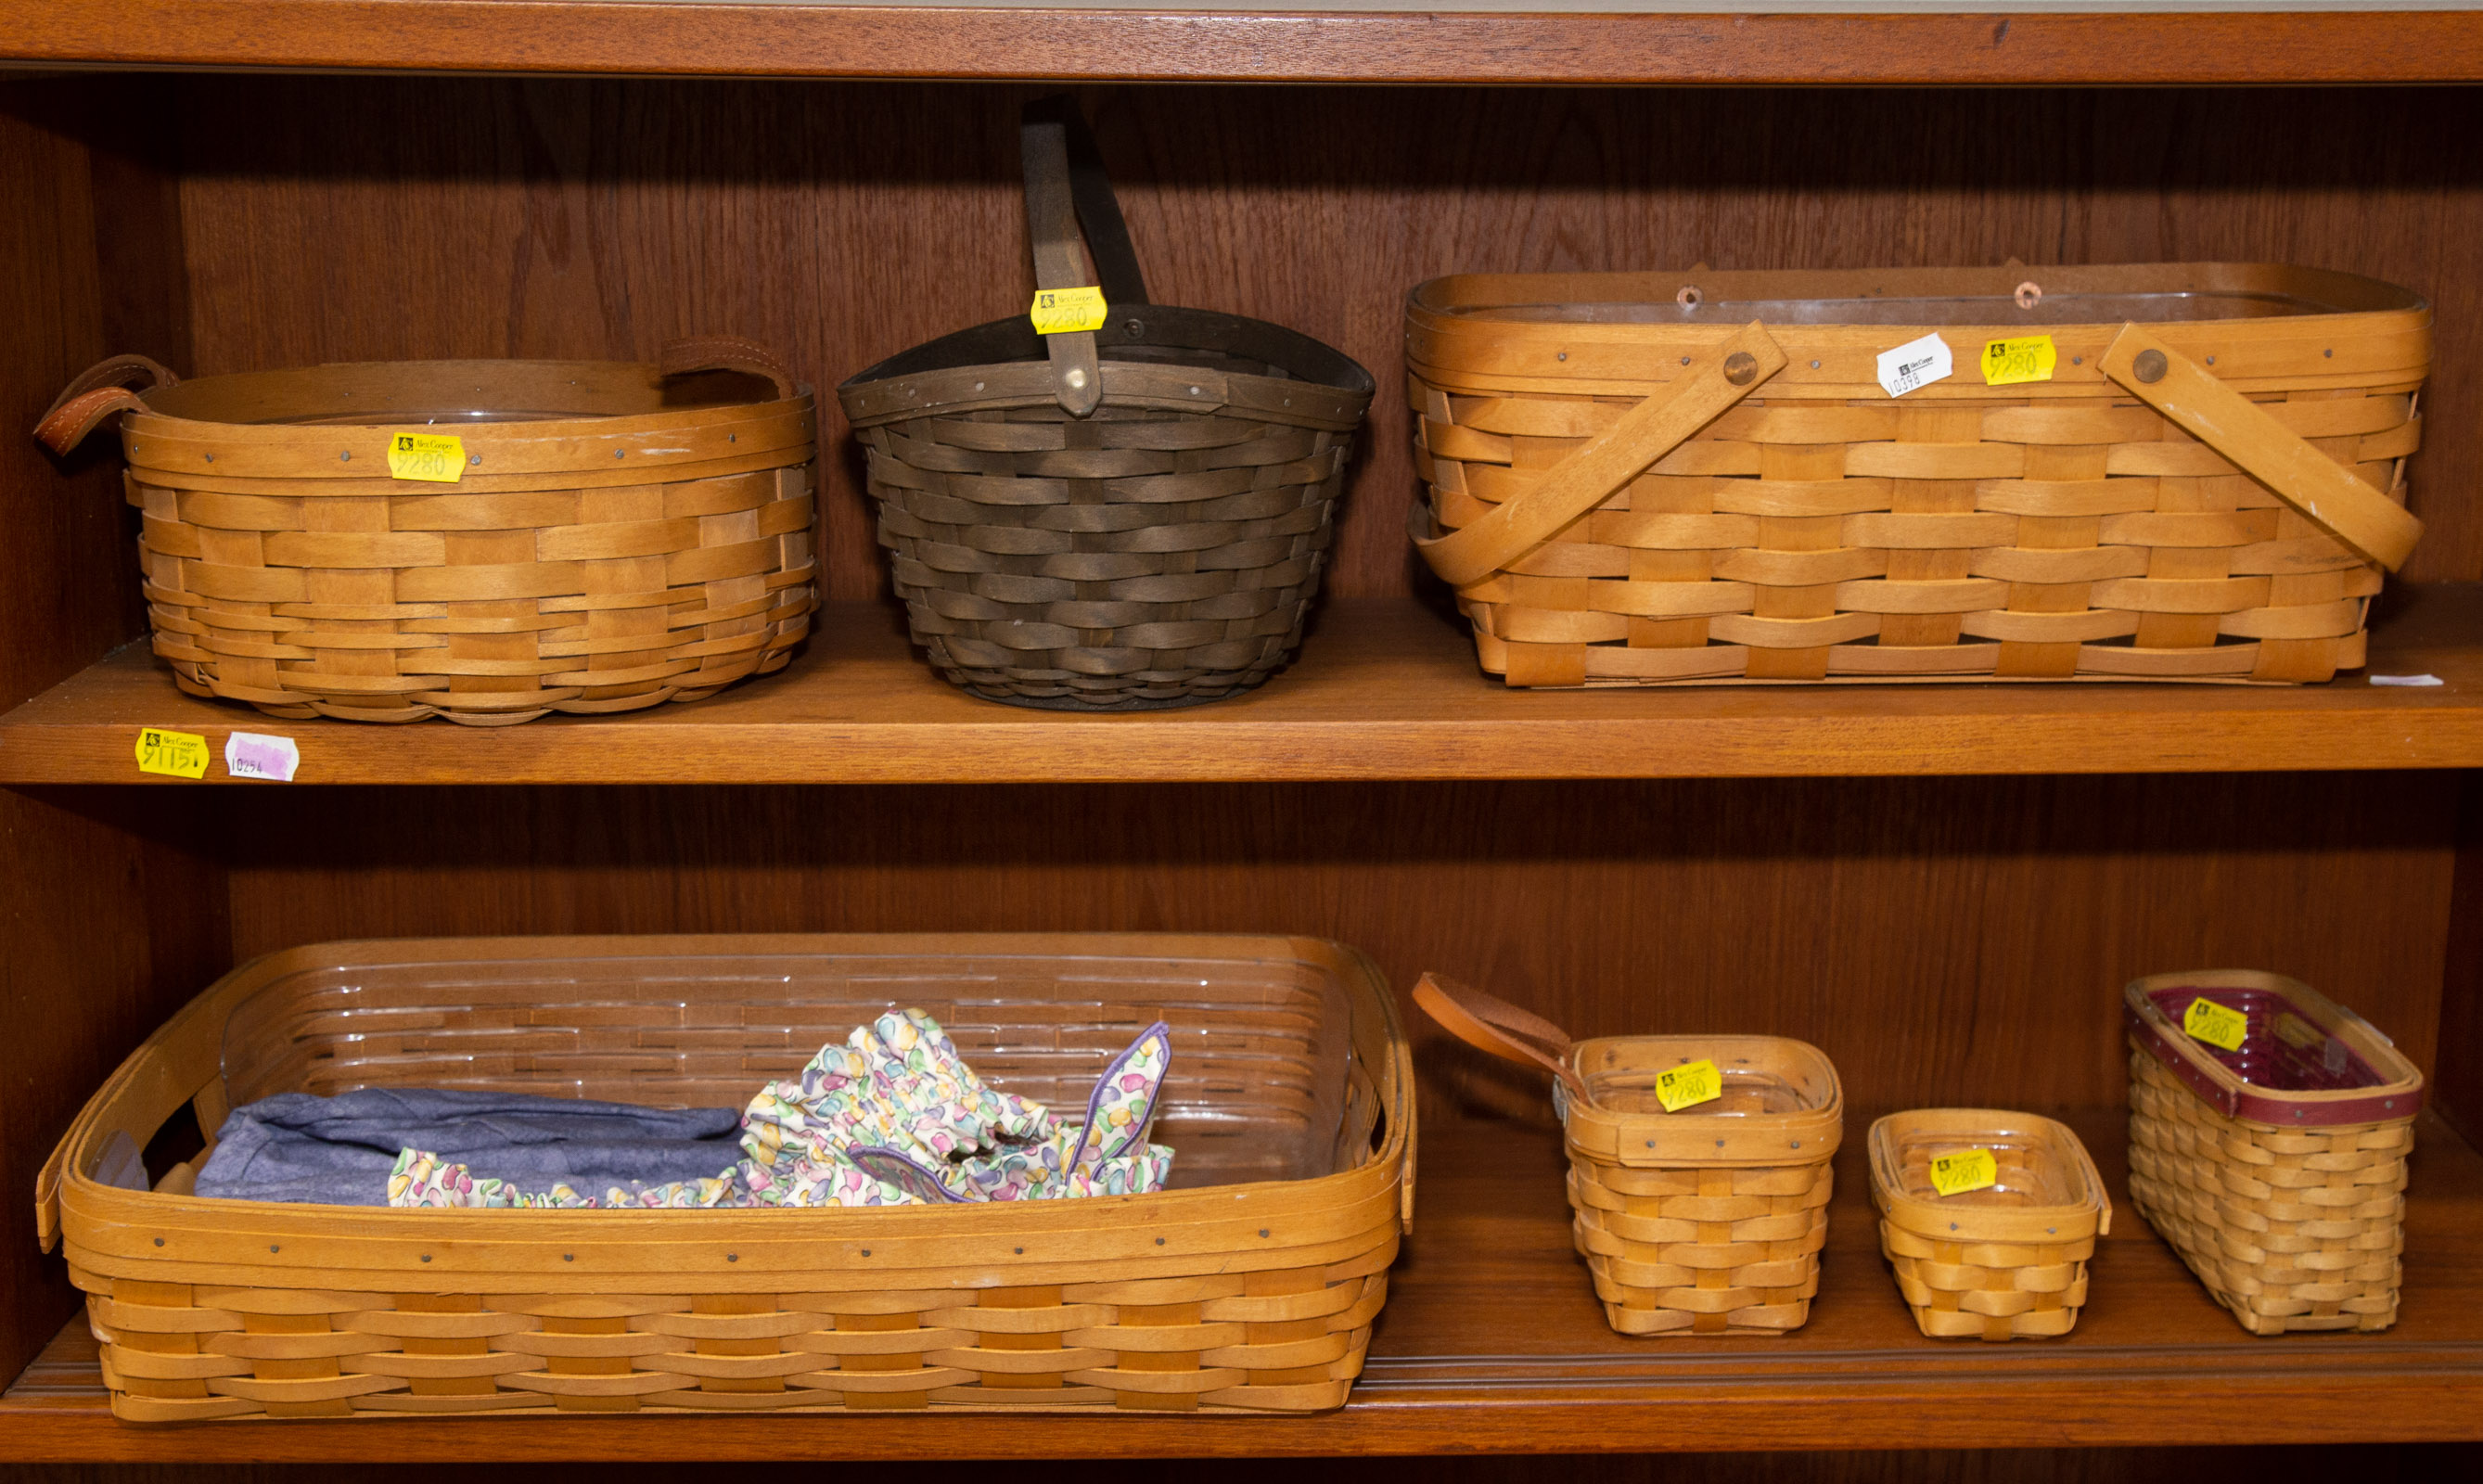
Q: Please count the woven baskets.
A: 7